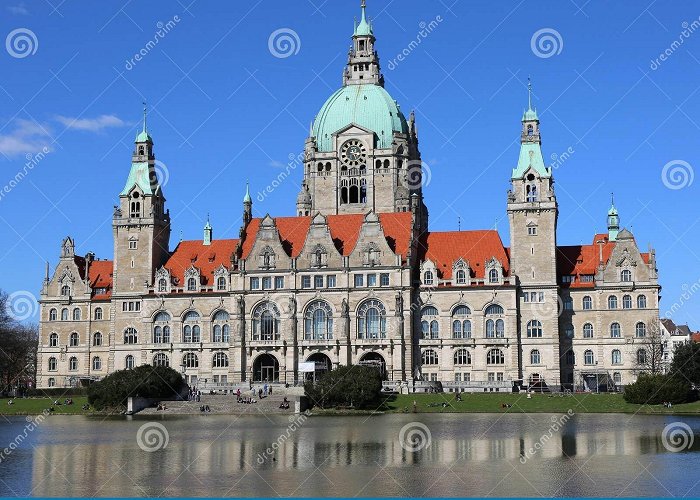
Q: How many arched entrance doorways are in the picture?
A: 3